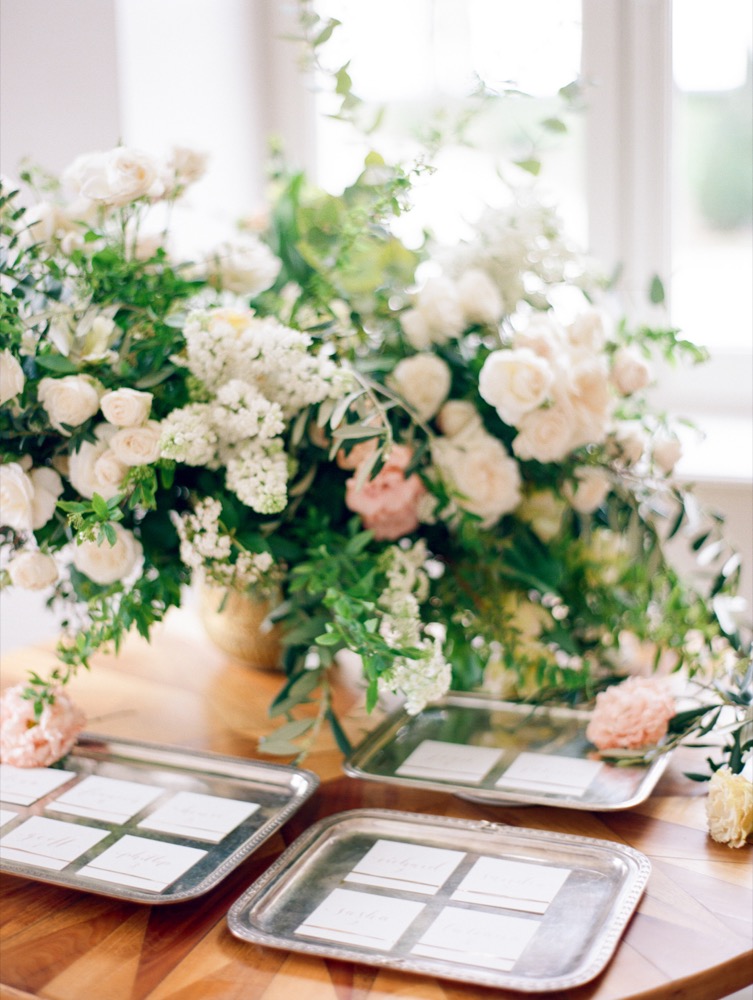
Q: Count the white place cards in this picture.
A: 12